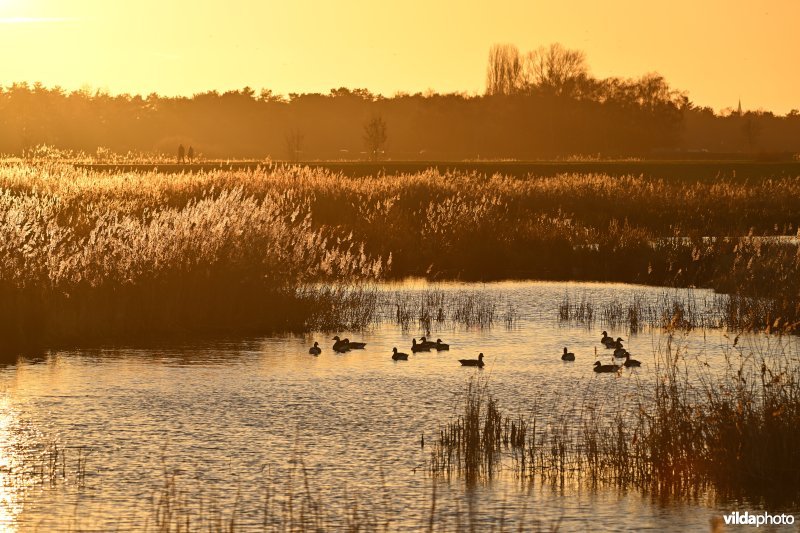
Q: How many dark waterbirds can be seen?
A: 14